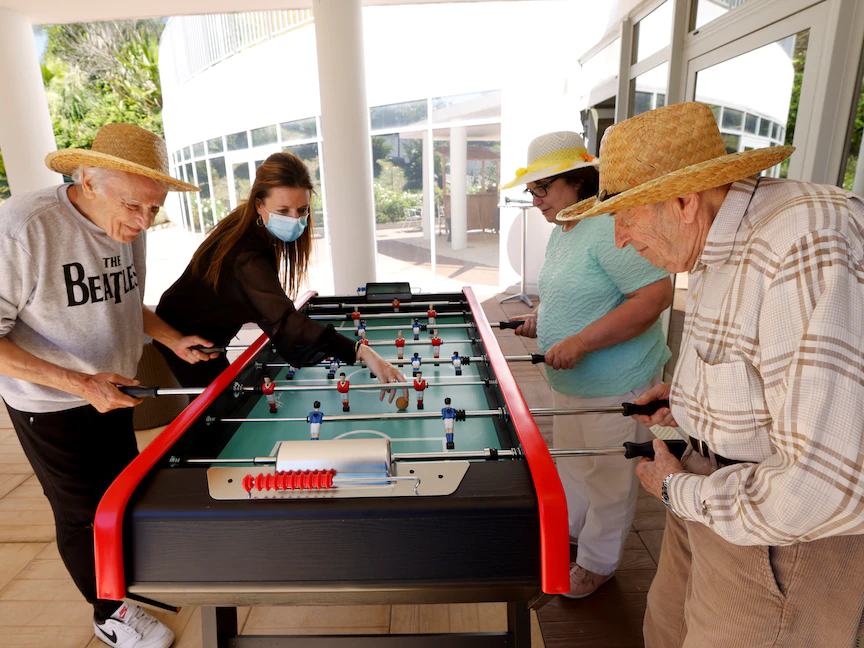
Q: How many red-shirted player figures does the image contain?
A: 9